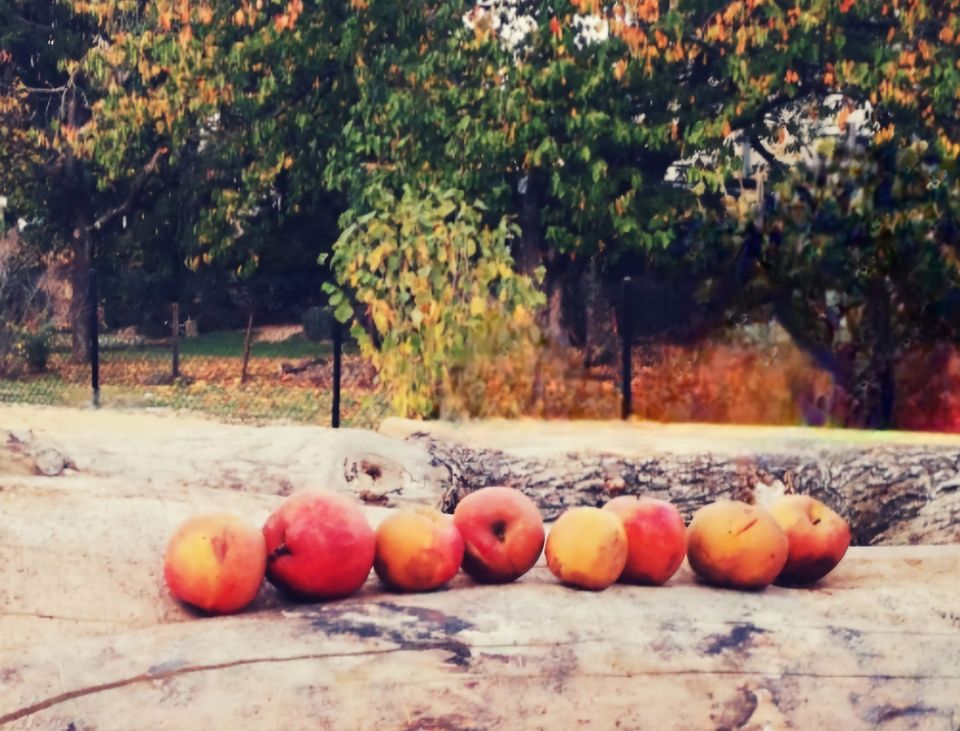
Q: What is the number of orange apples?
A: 4